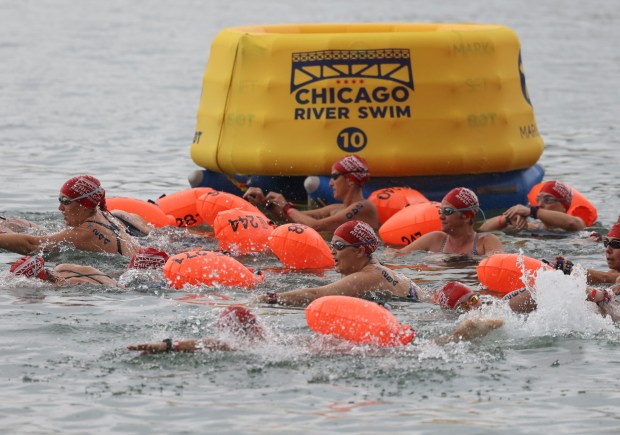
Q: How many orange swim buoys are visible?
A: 11